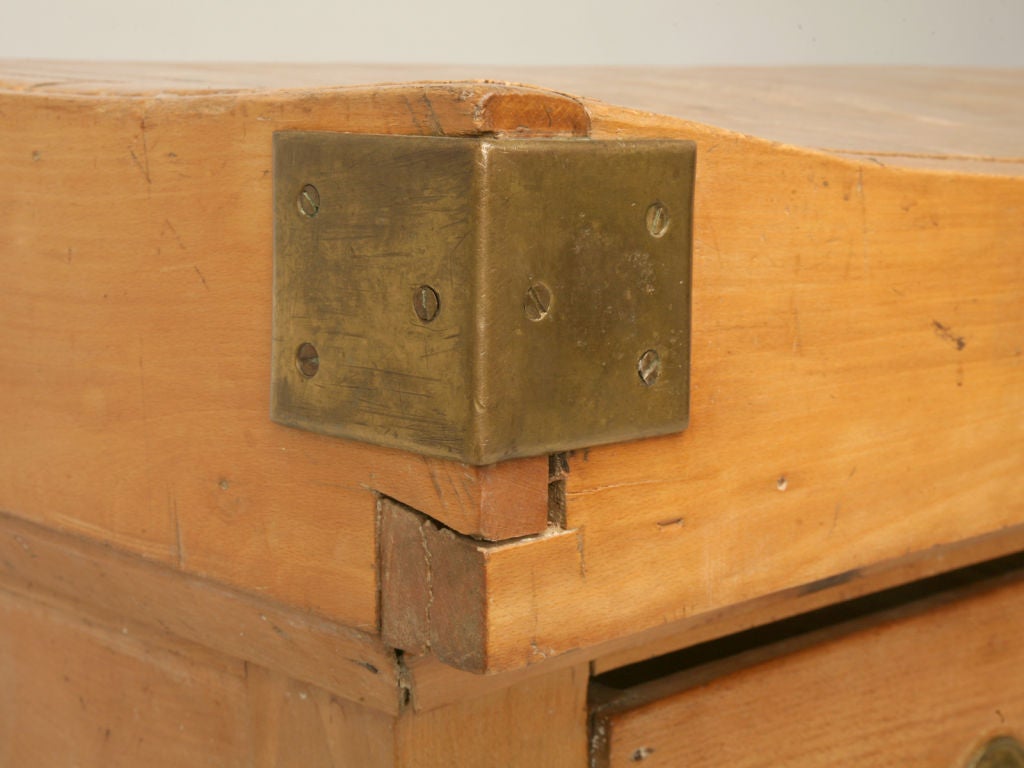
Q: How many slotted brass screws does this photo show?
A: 6